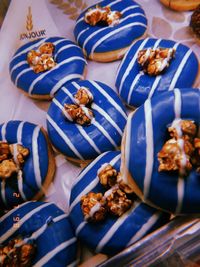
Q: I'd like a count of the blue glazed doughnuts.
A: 8